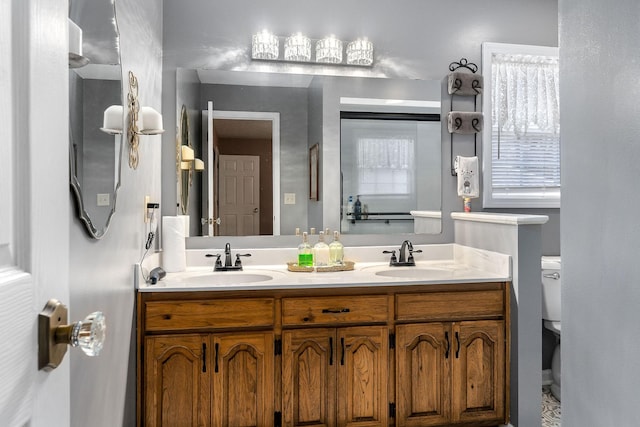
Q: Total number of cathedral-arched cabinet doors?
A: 6